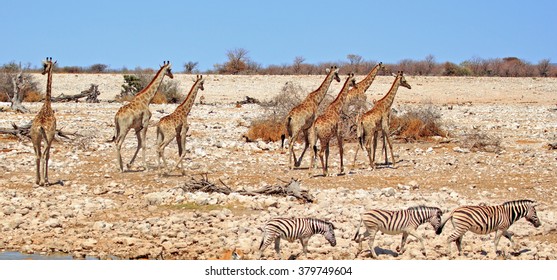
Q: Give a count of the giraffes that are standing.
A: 7